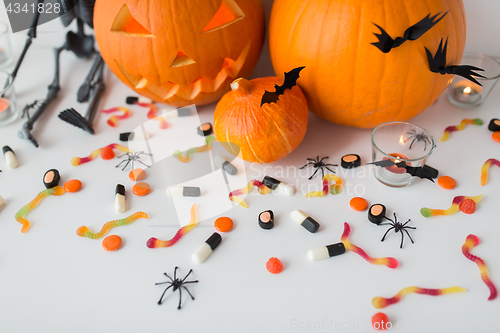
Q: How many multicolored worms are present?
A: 15